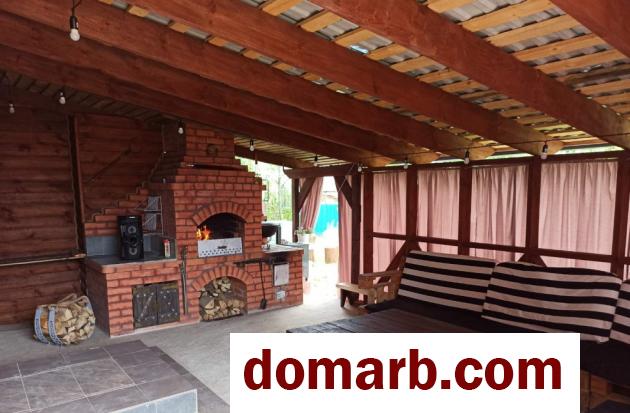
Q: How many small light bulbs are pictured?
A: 10